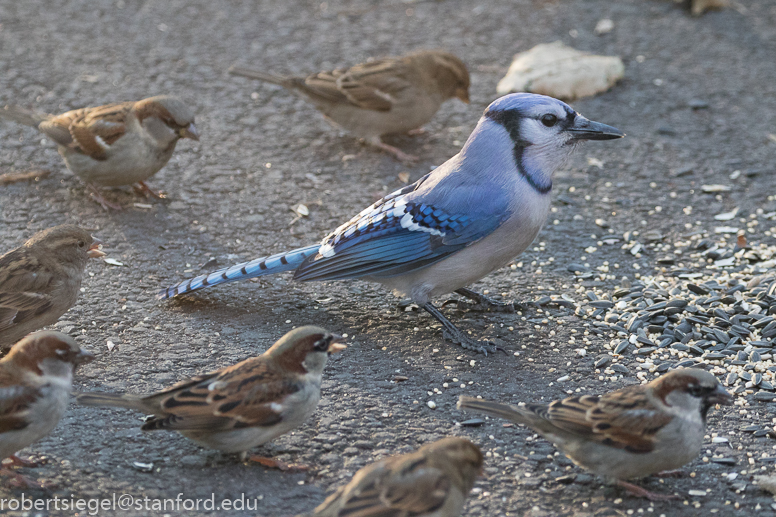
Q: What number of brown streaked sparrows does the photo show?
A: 7